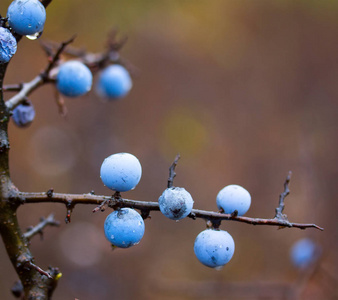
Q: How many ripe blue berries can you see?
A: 11